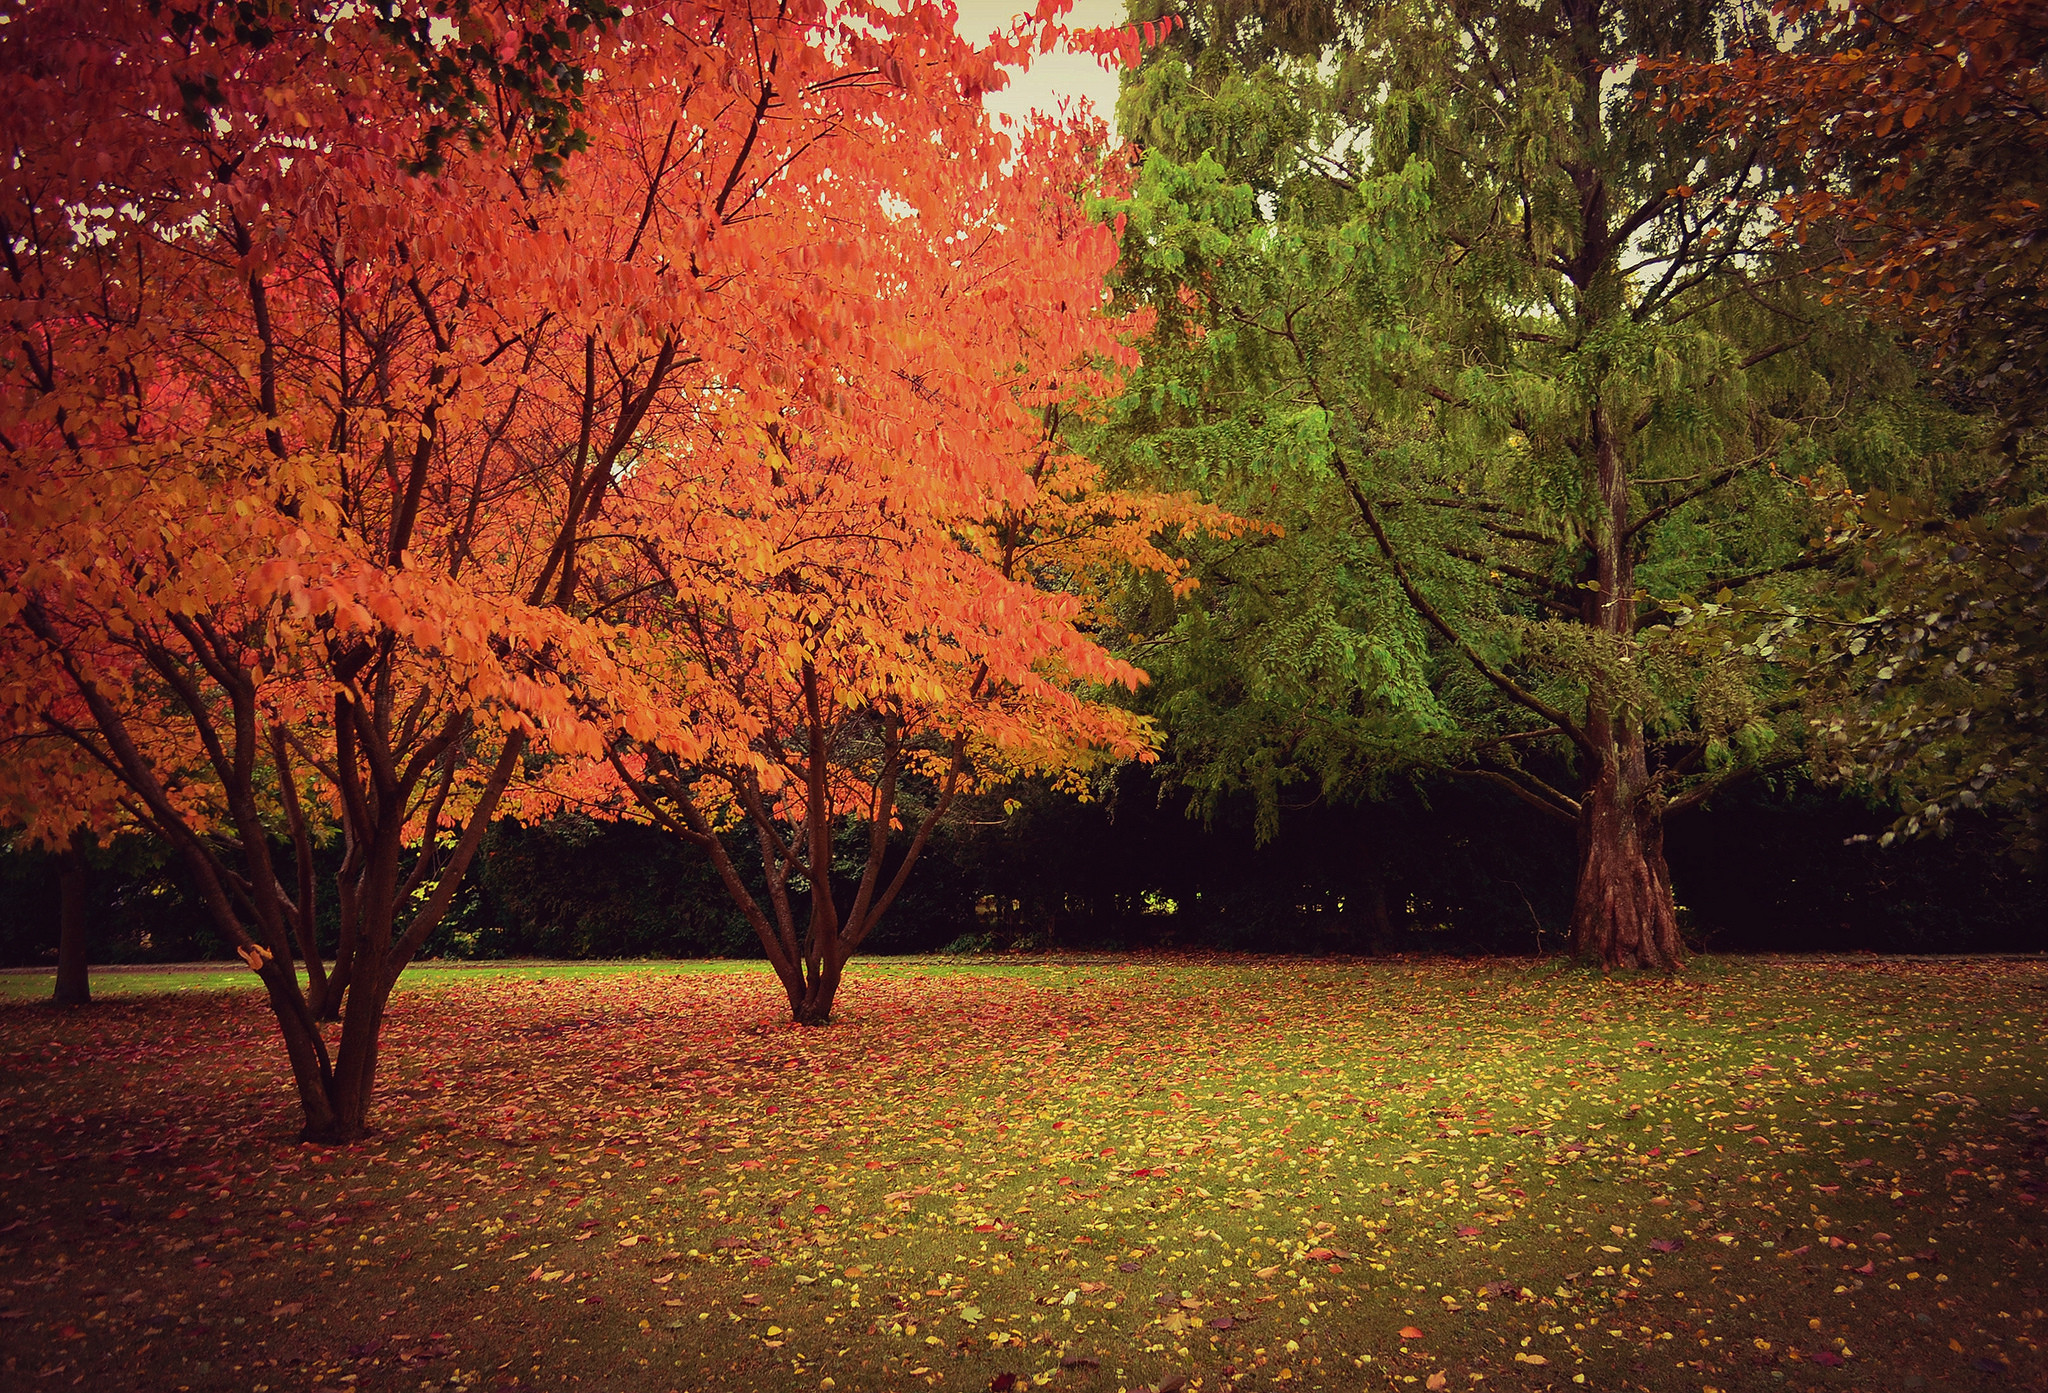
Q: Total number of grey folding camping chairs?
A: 0